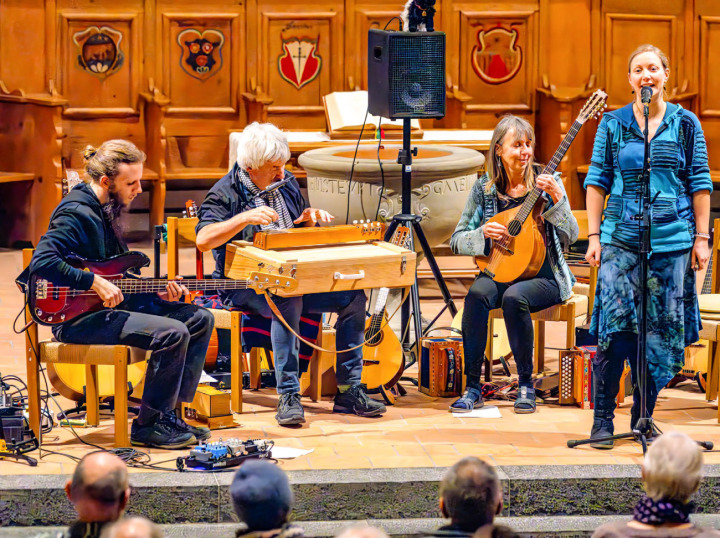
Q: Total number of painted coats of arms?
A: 4